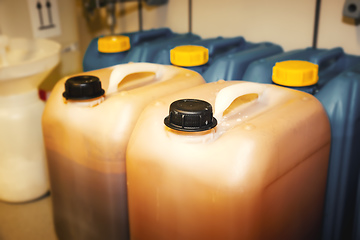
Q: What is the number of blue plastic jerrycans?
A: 3